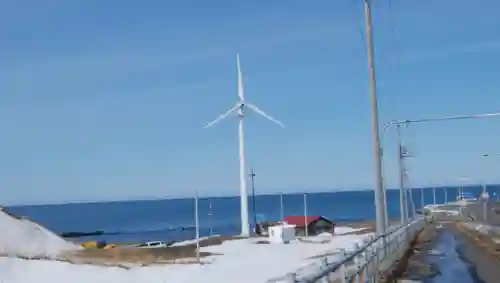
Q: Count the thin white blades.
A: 3